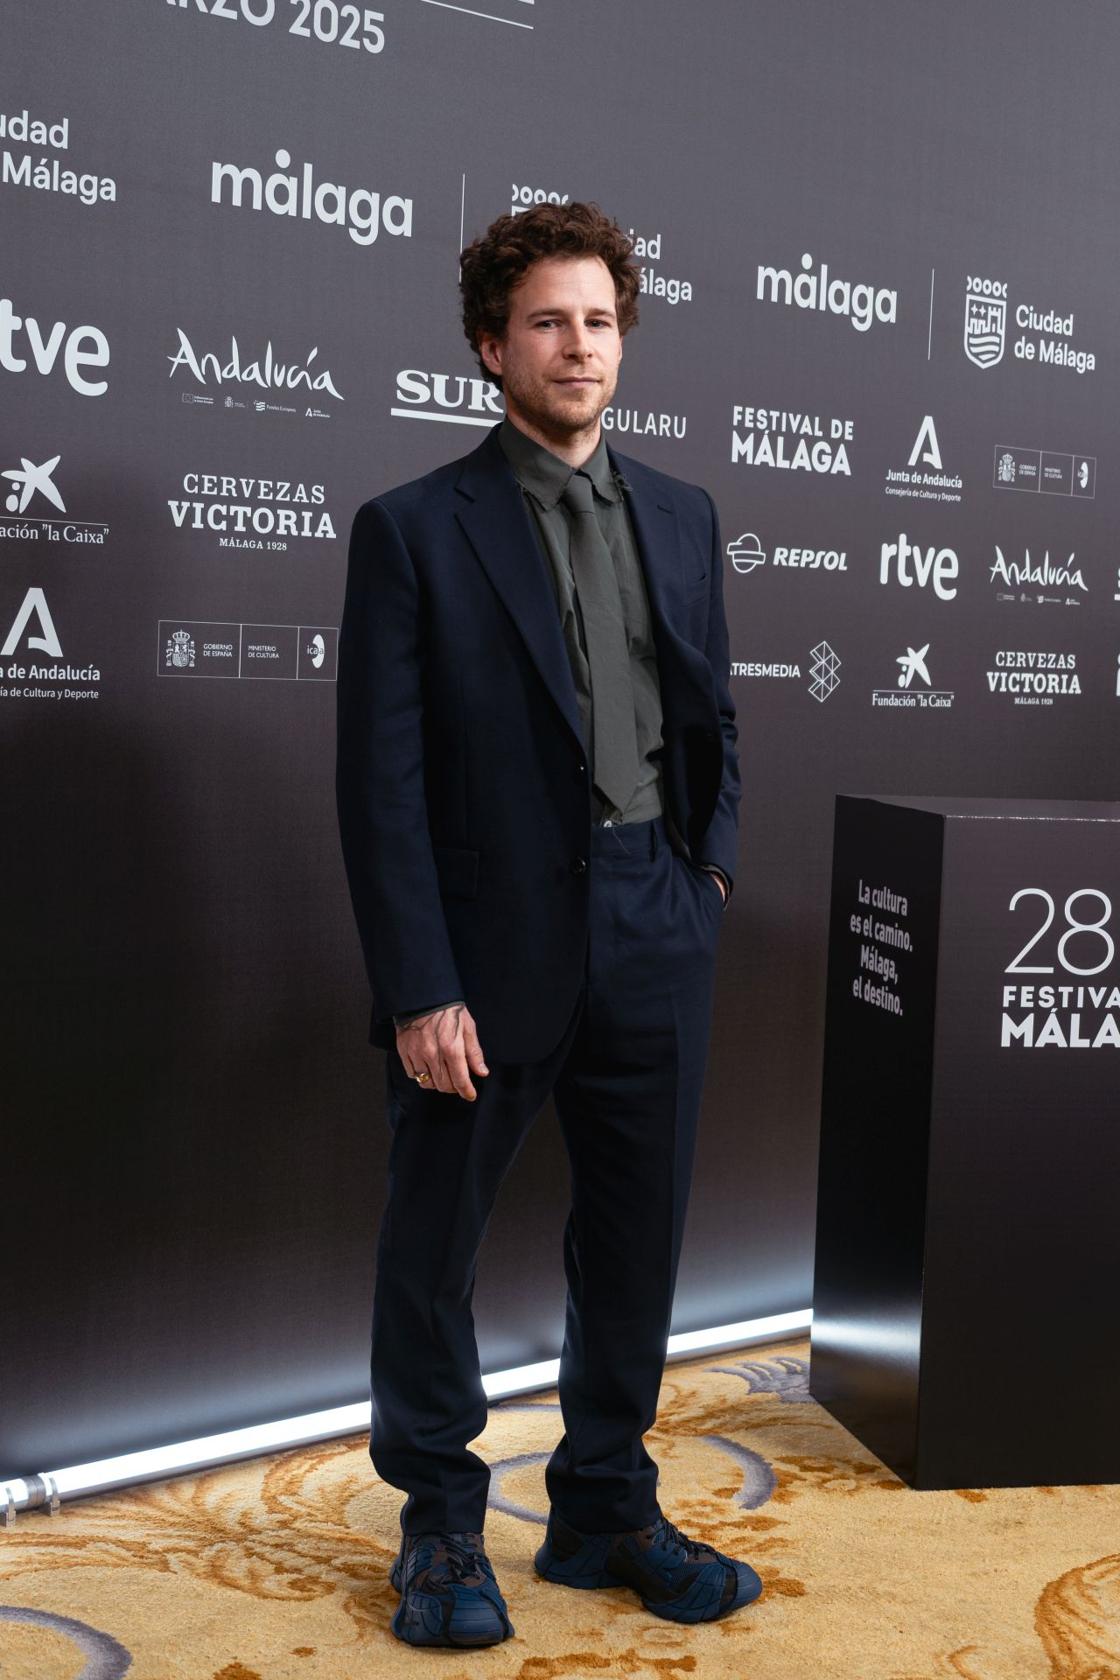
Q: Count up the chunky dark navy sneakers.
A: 2